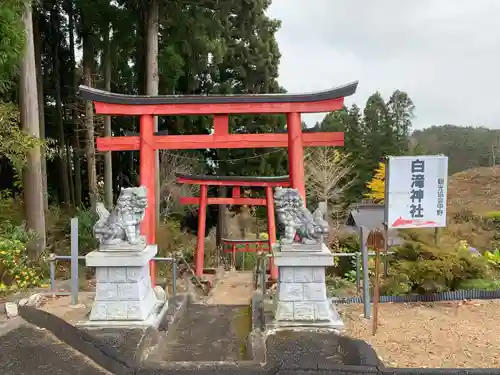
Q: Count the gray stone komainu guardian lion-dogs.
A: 2